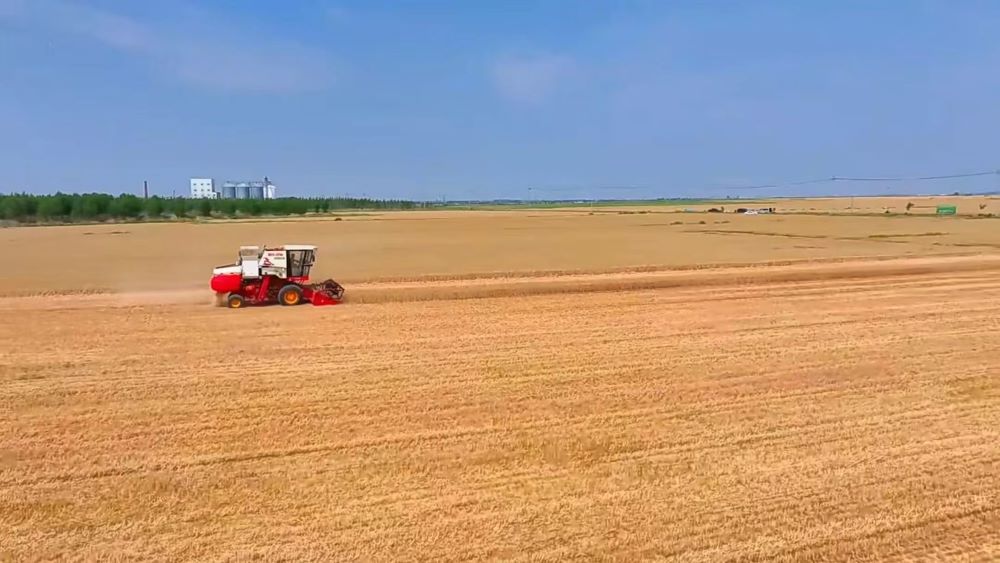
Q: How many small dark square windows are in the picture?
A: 9